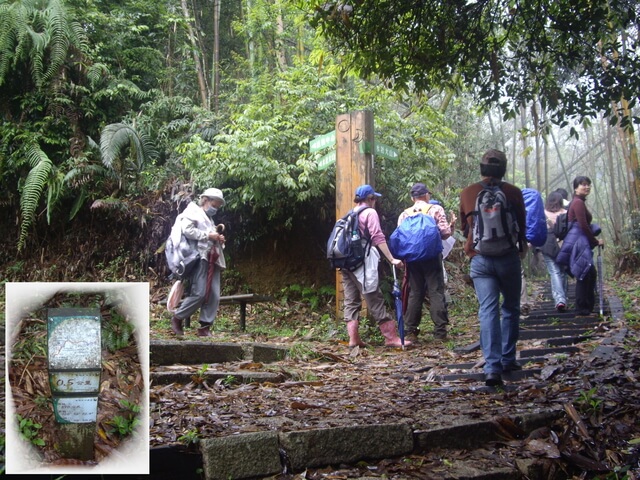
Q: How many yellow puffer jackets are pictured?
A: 0